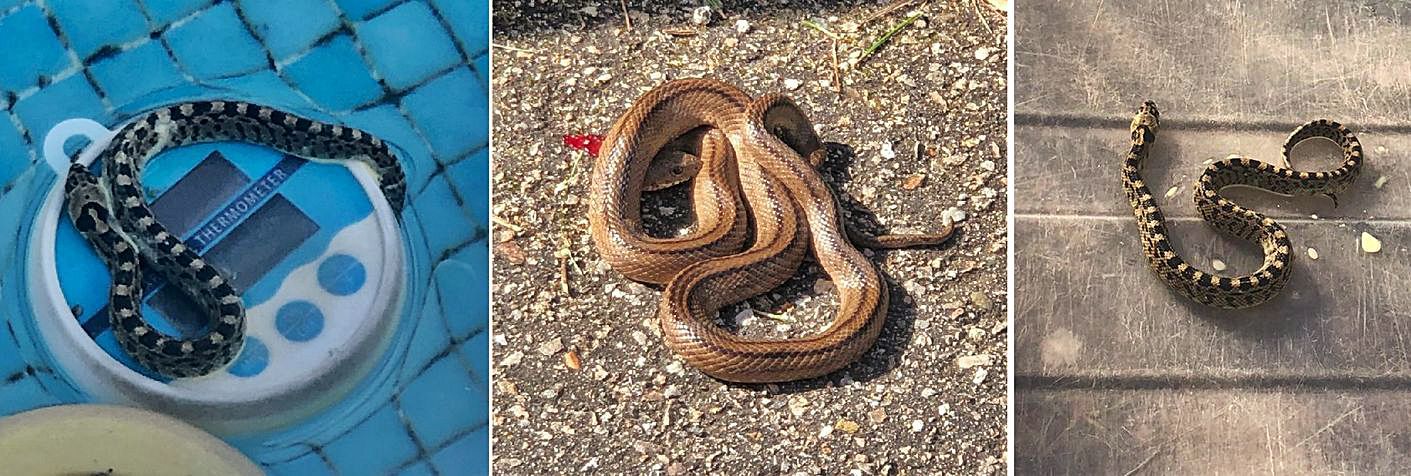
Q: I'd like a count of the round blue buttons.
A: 3